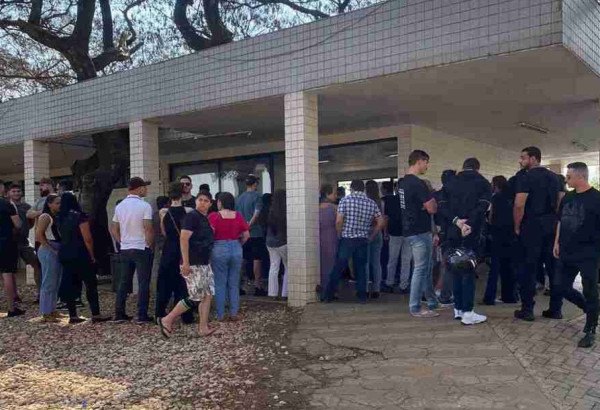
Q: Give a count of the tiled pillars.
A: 3